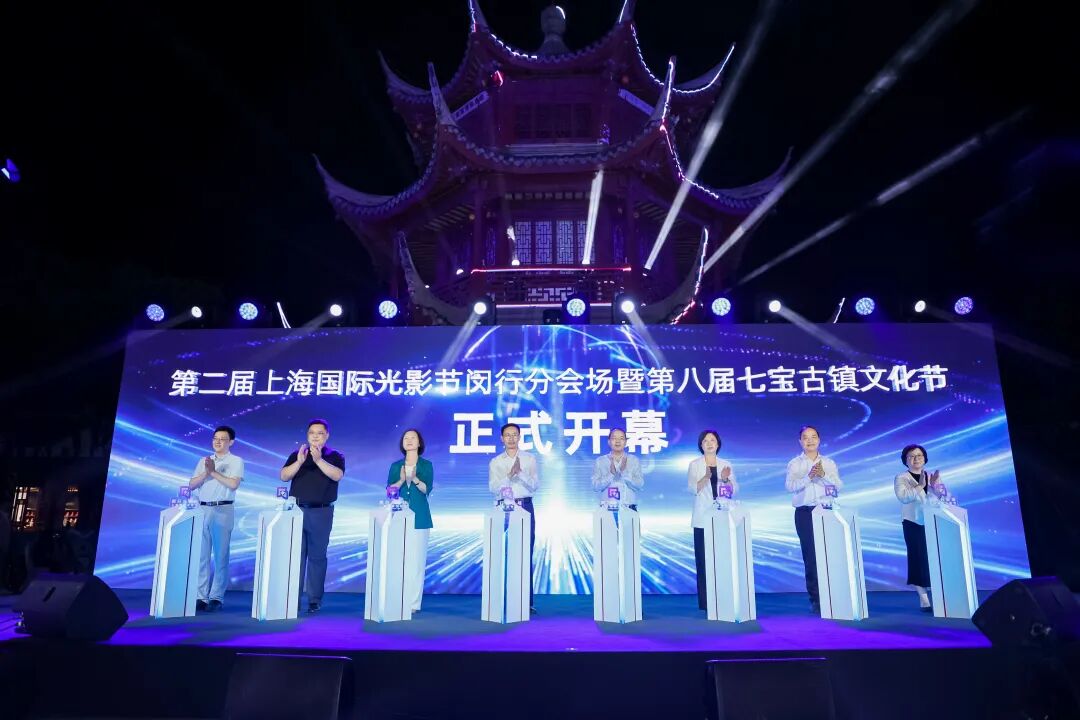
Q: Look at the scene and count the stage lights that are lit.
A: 13